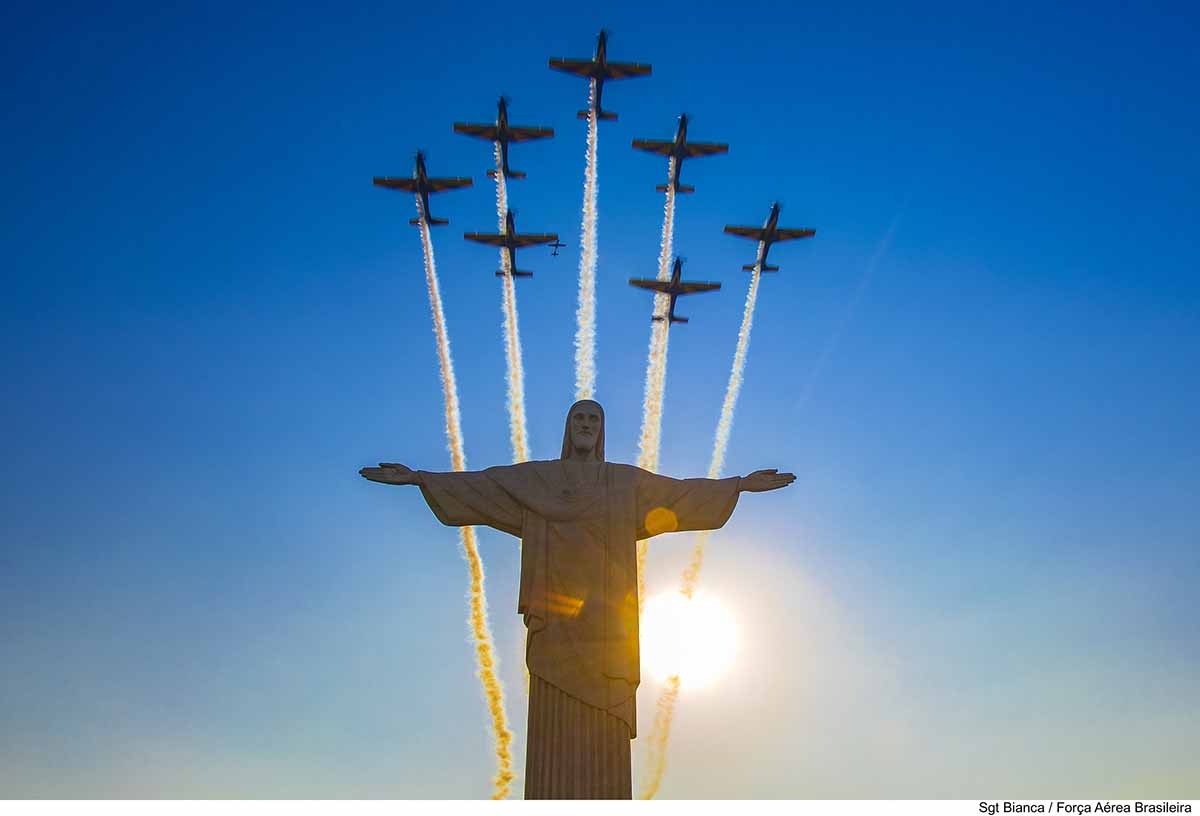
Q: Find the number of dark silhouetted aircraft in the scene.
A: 8